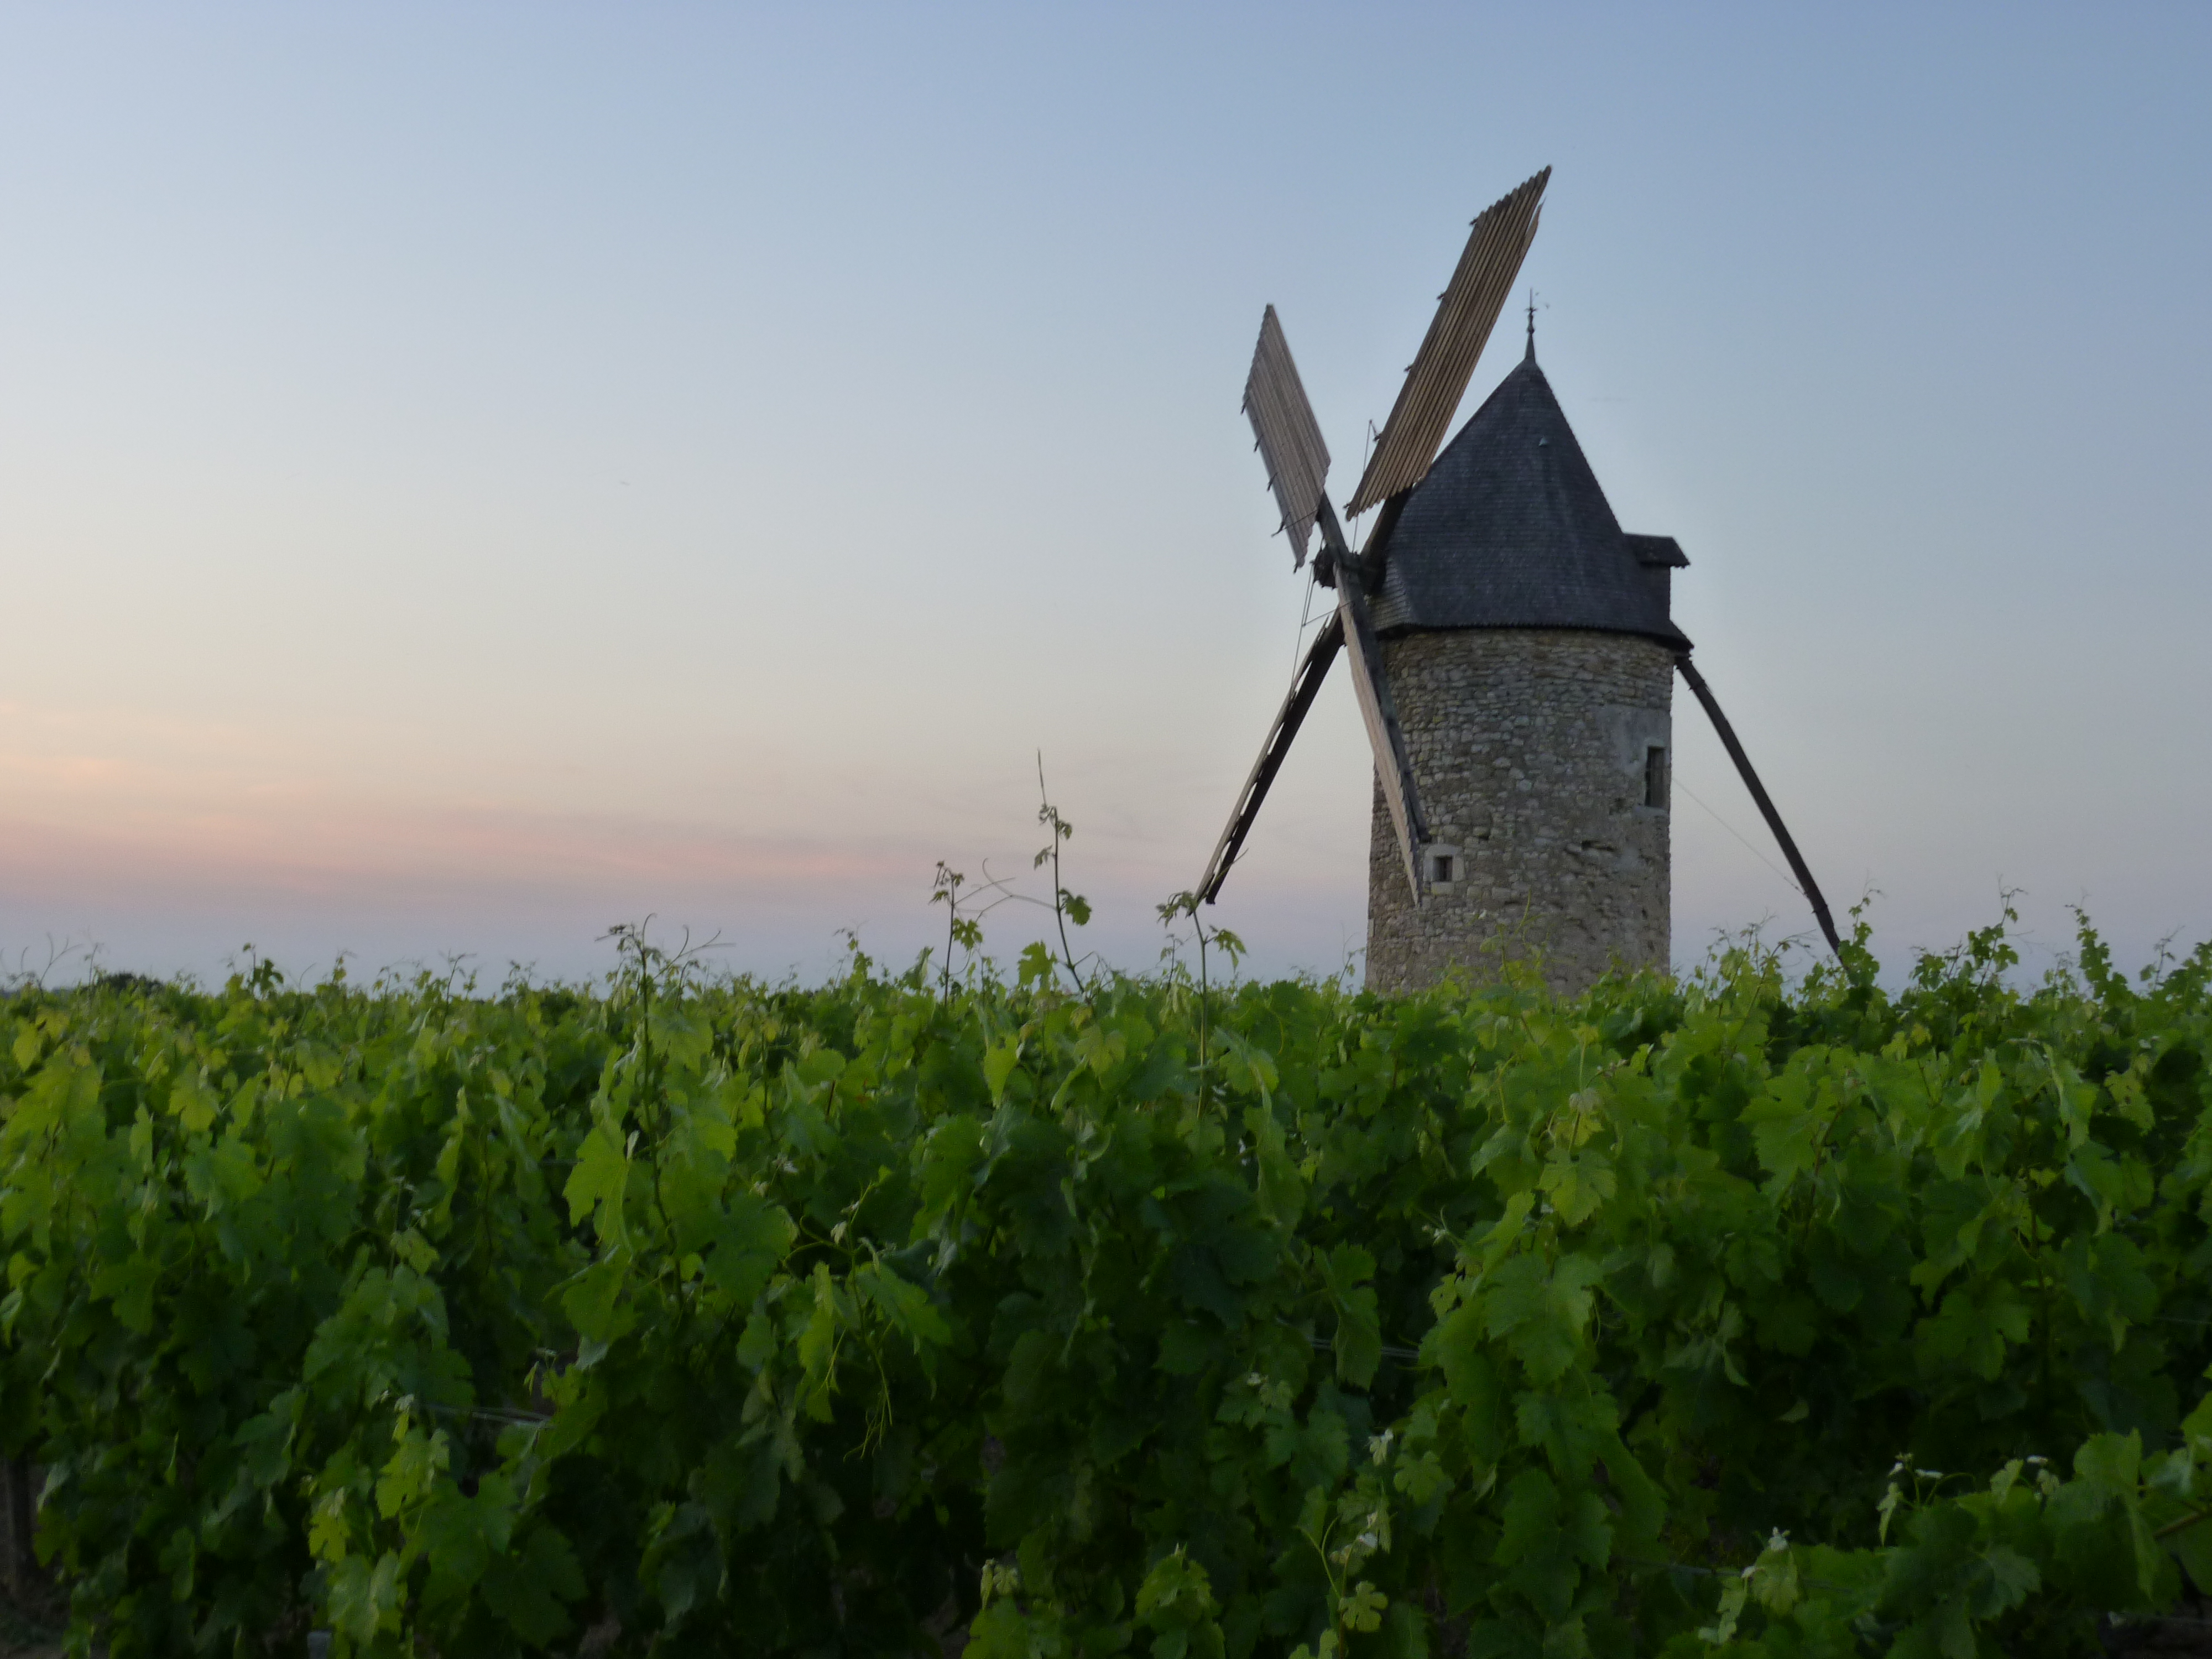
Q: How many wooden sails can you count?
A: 4